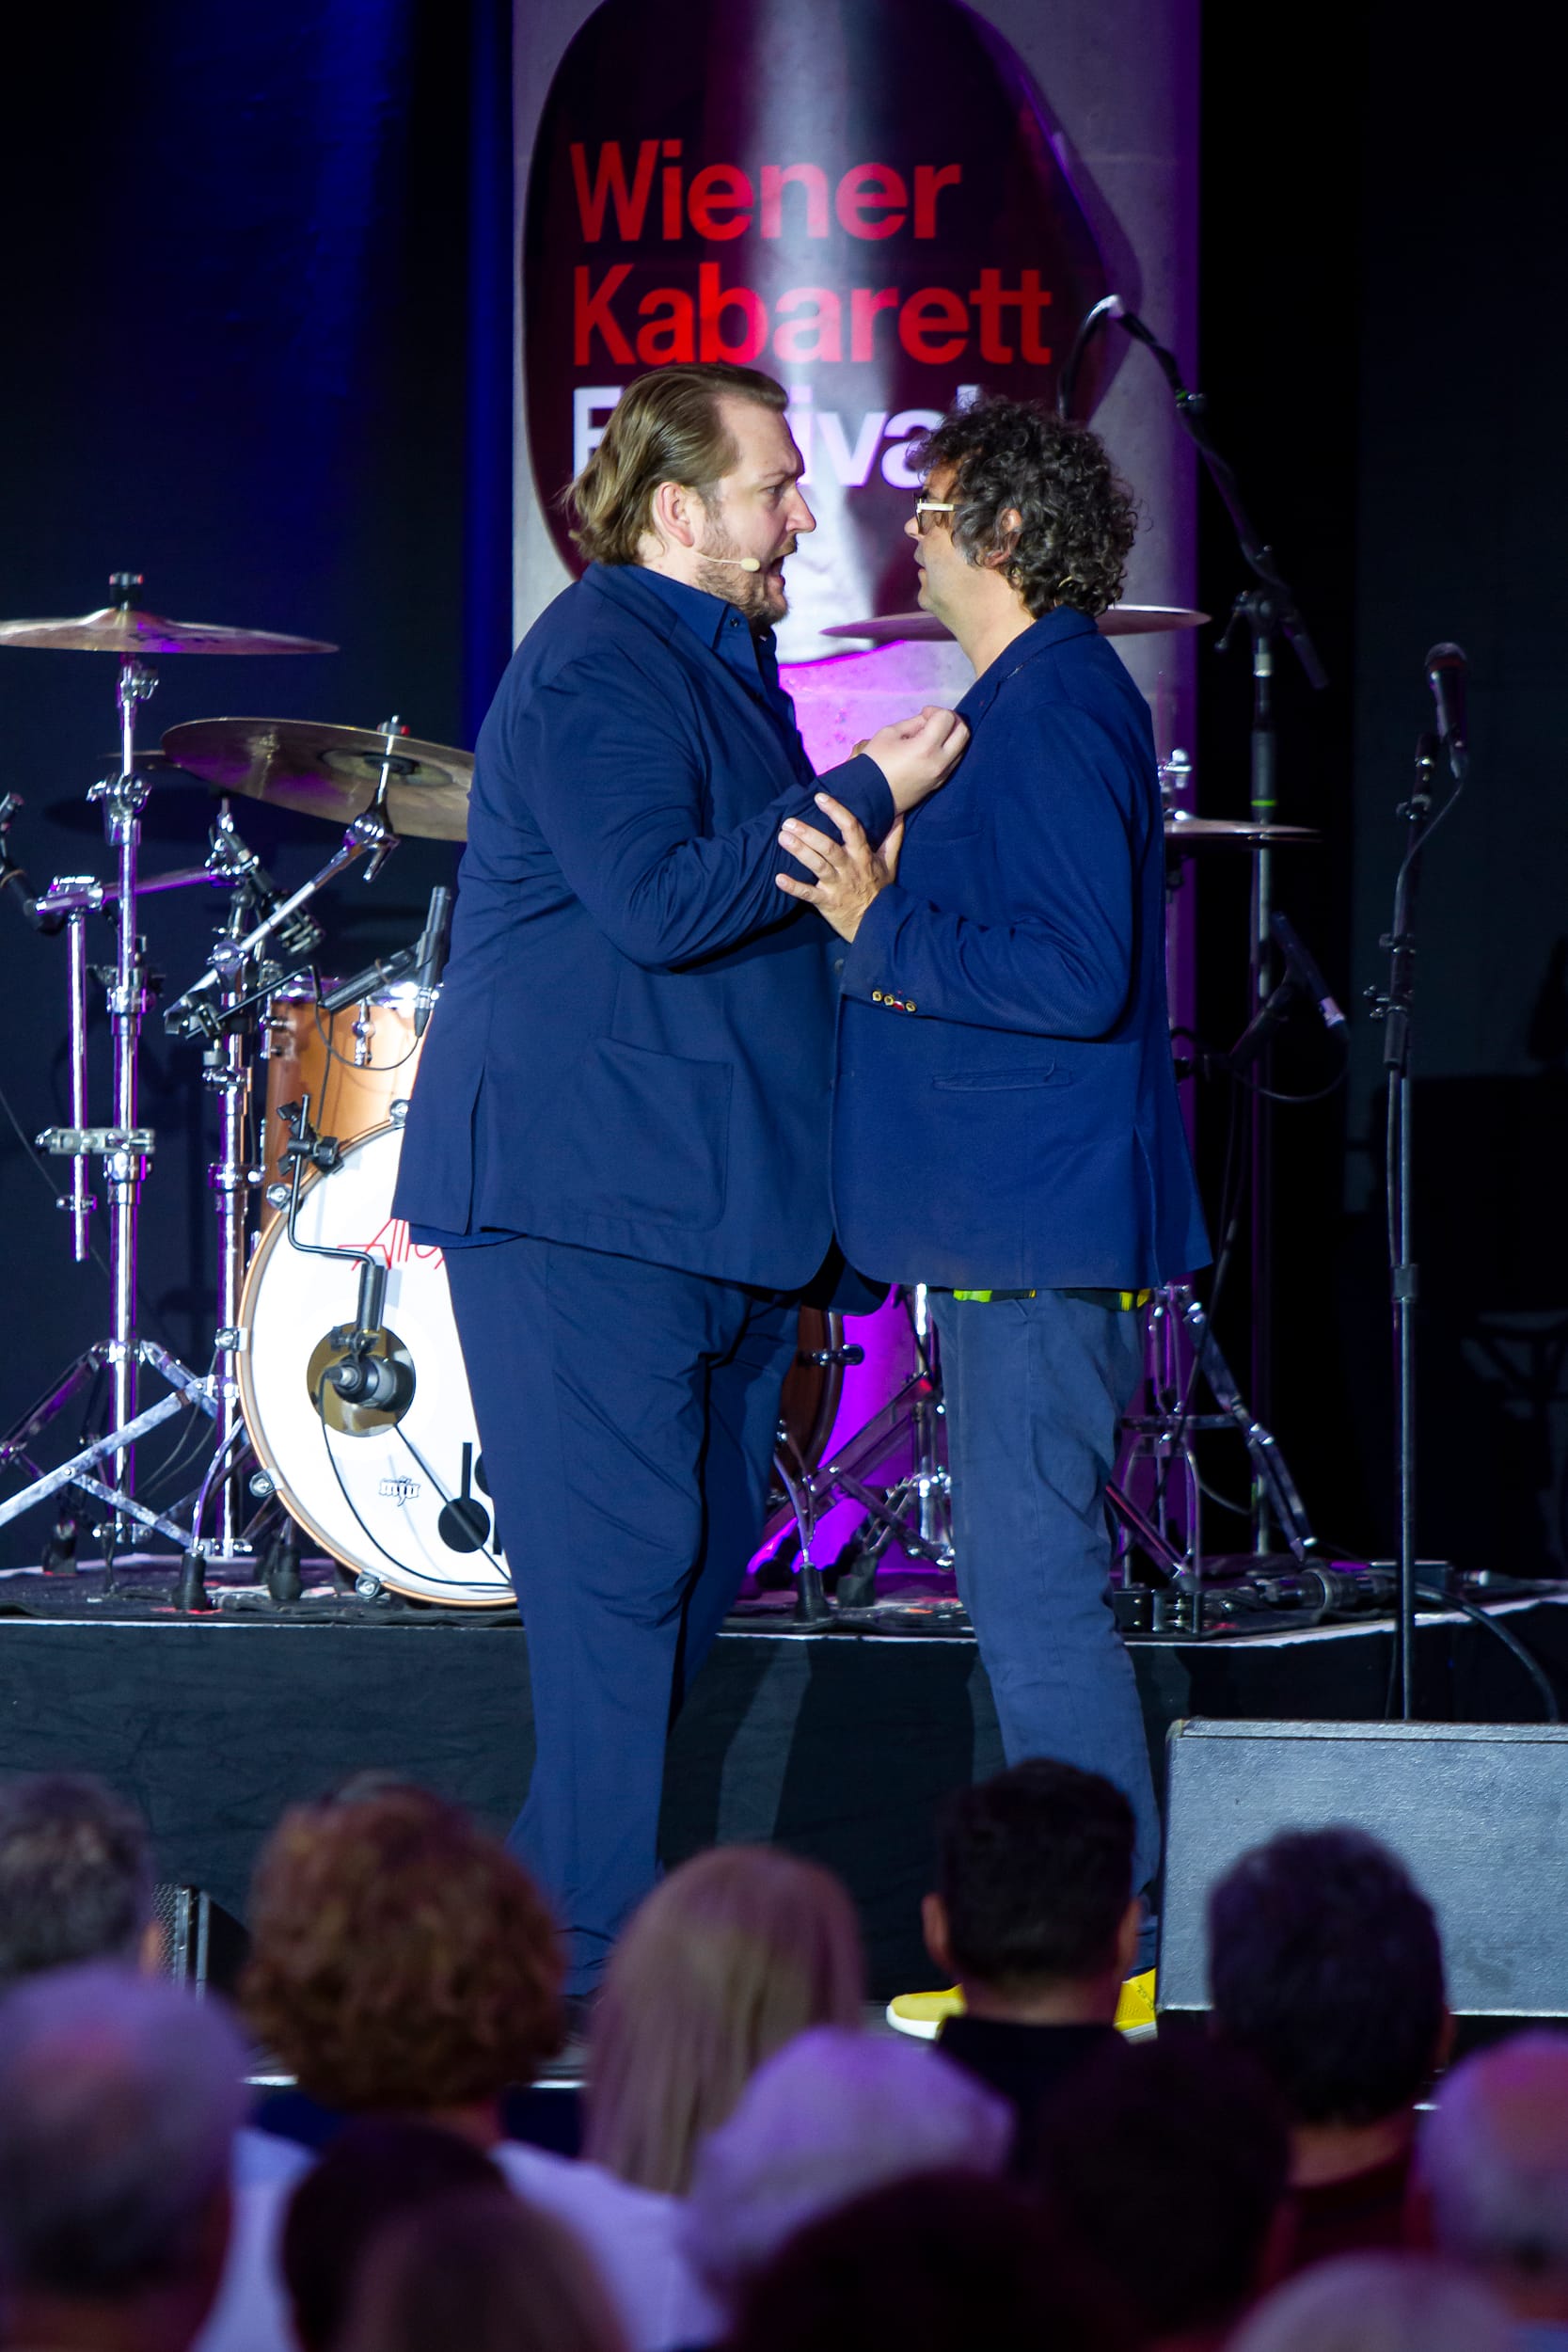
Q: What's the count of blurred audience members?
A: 13